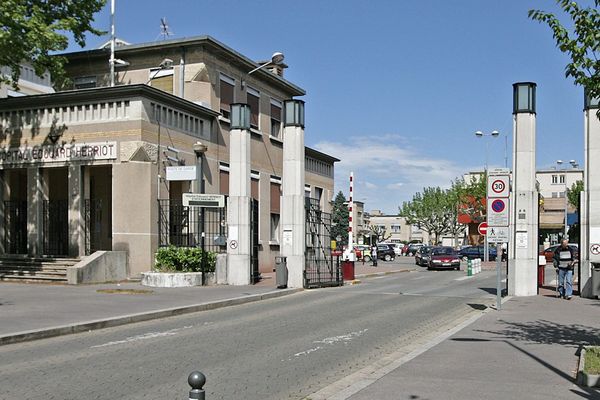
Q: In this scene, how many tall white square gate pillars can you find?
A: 4